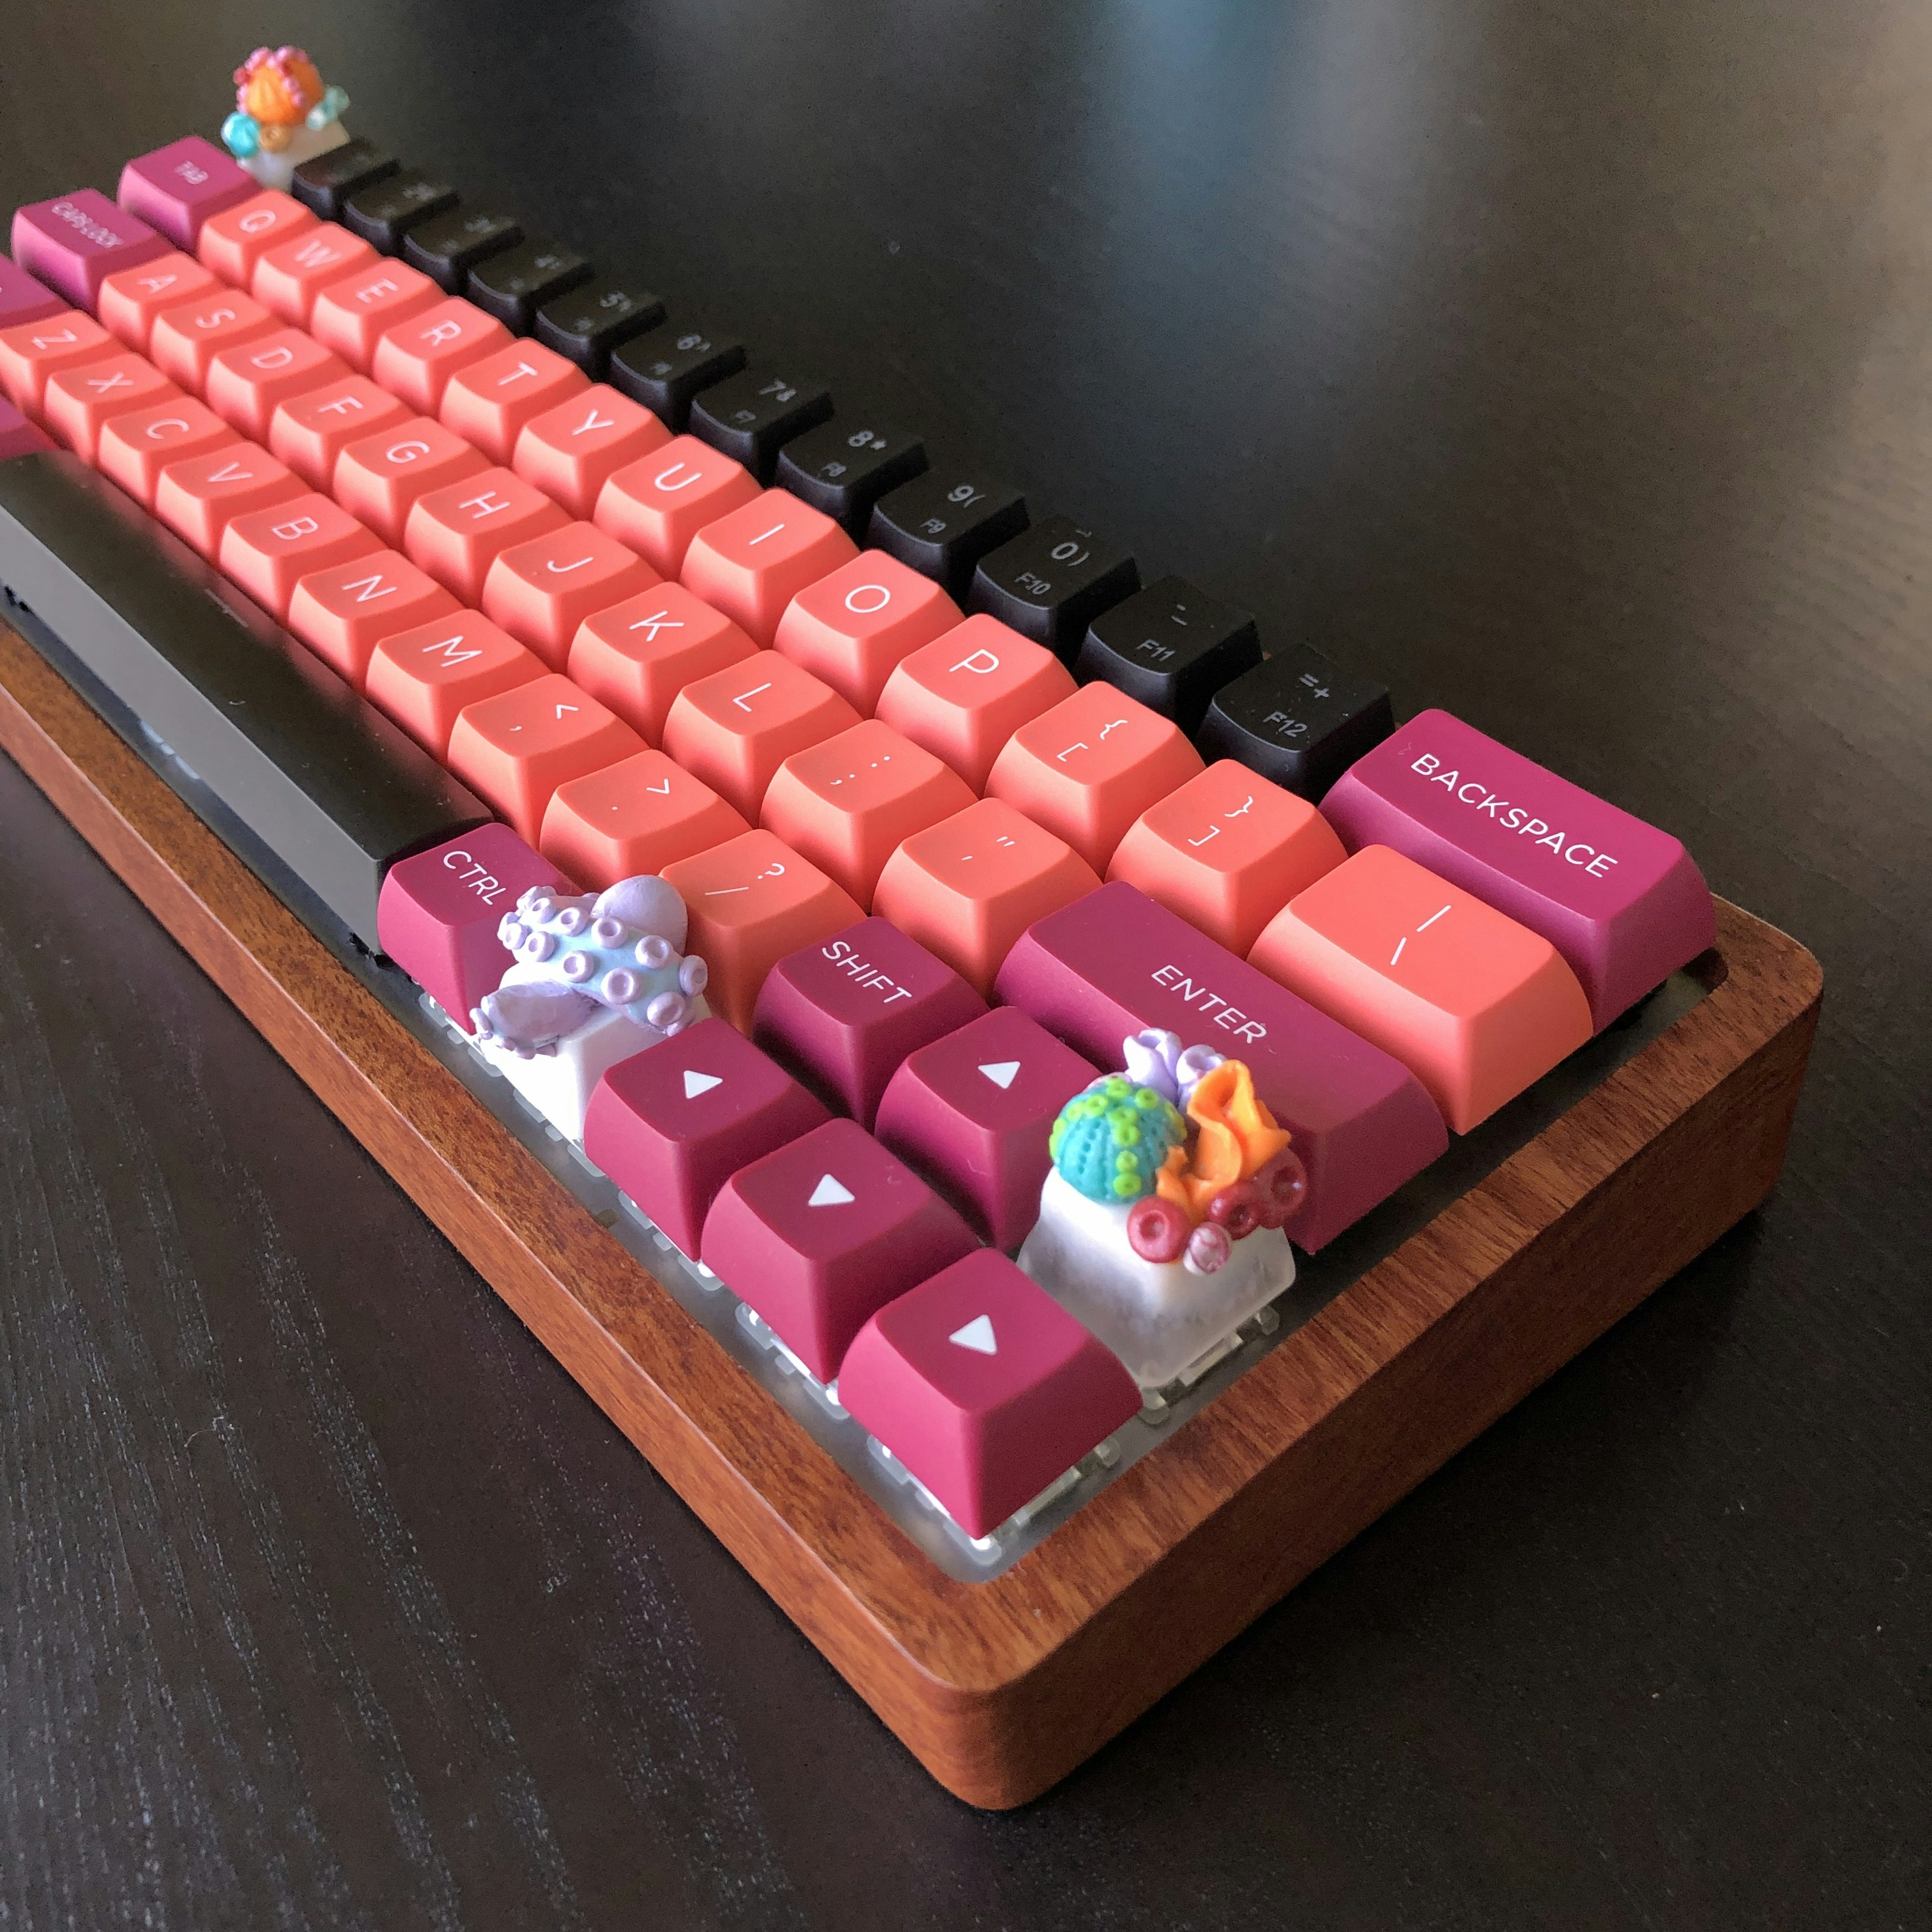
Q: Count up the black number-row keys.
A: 12